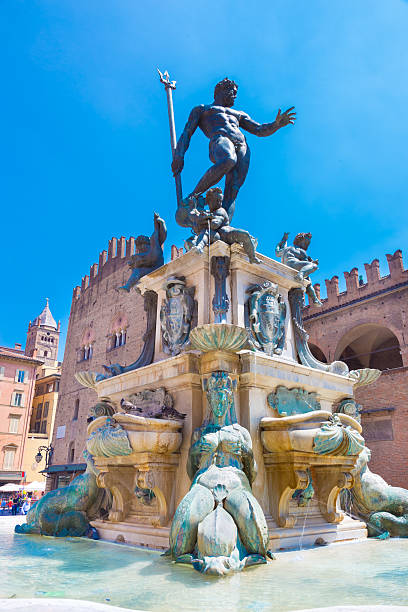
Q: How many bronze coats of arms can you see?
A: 2